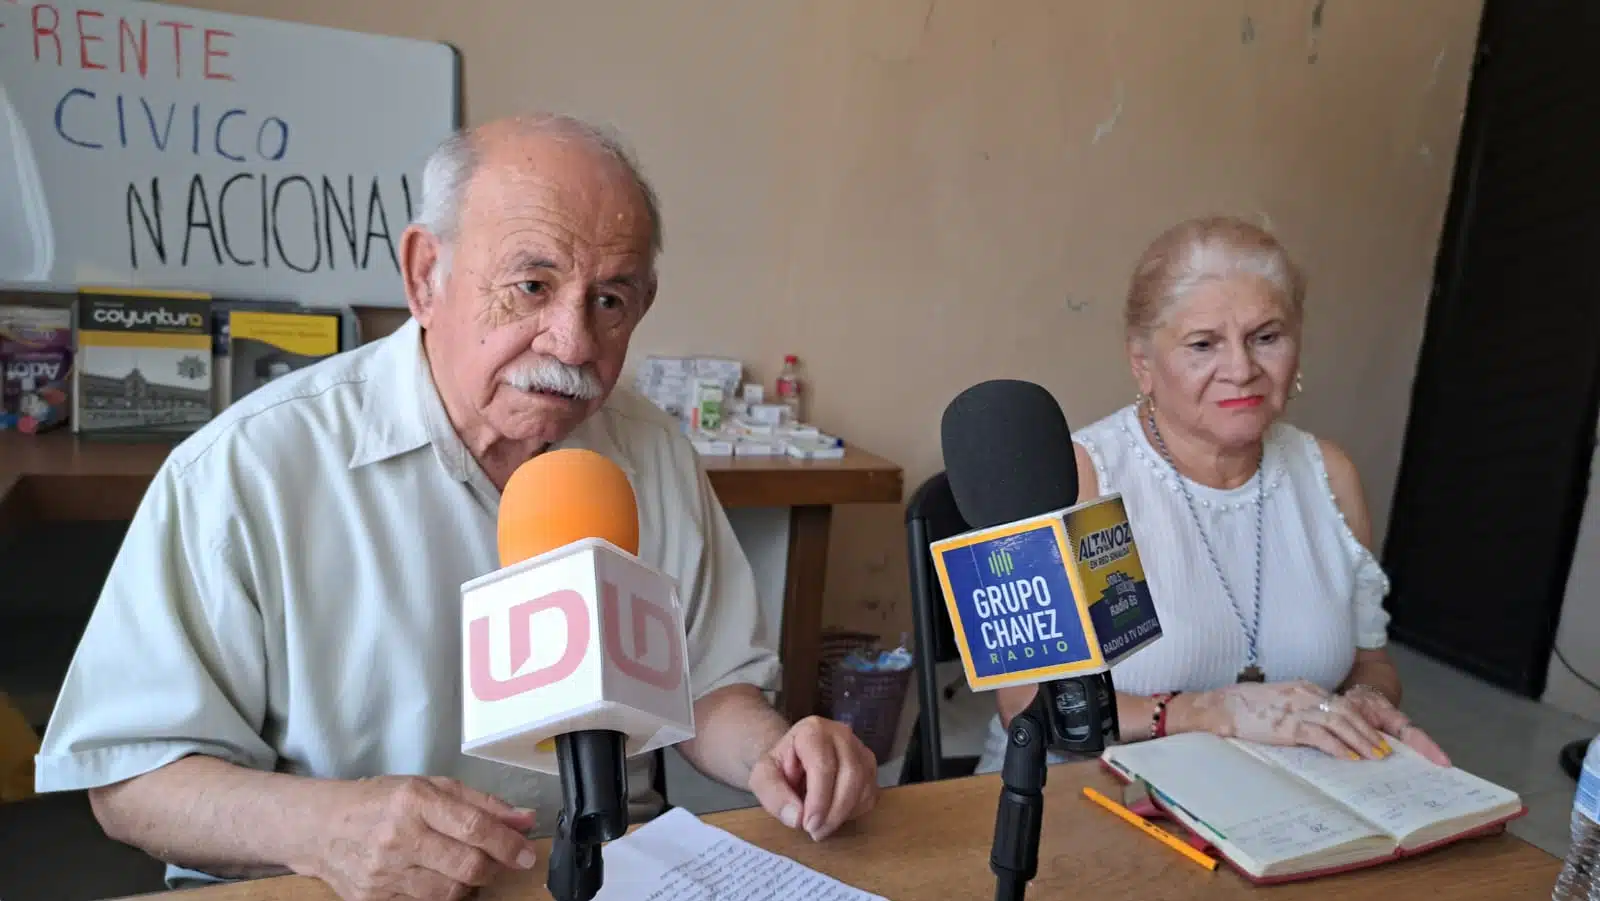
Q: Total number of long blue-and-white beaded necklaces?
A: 1